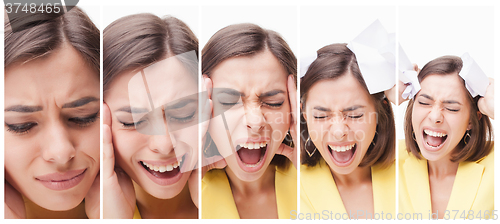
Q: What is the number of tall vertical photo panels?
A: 5